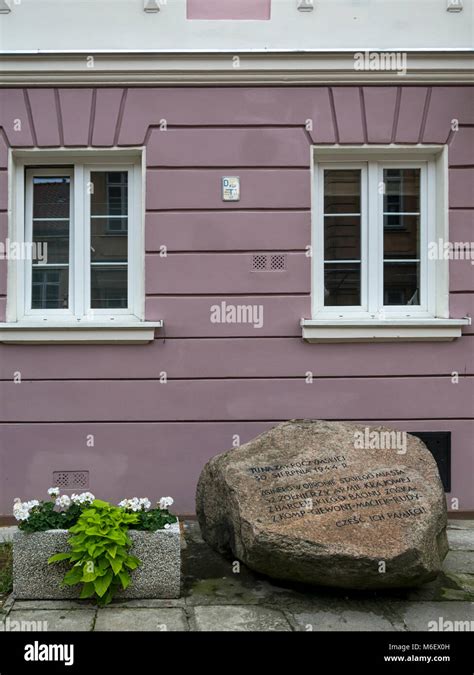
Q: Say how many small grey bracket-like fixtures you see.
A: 4